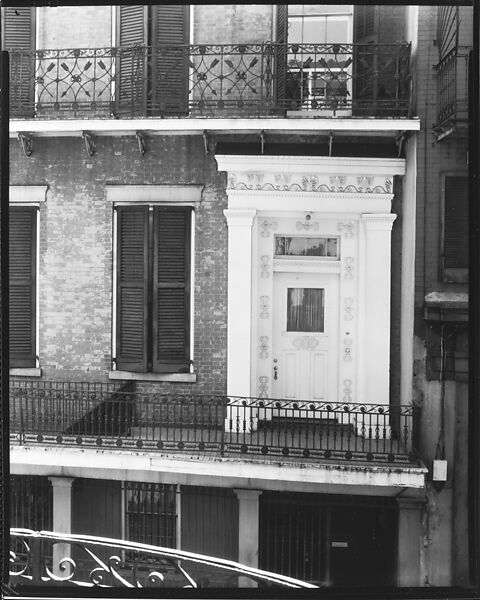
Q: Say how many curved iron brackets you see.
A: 7